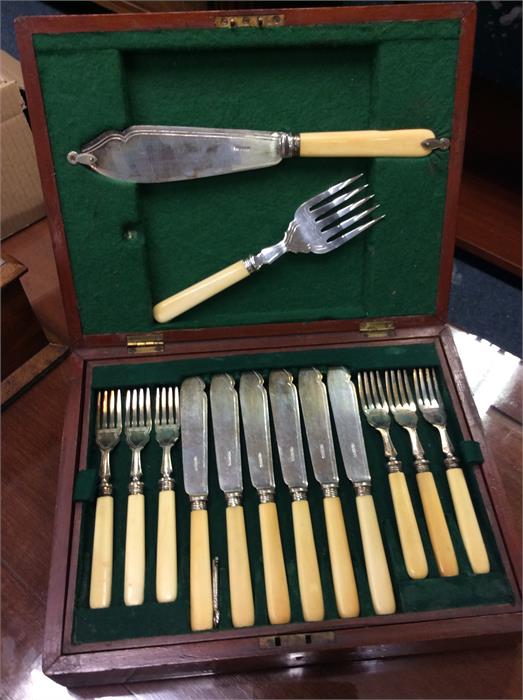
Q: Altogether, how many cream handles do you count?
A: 14